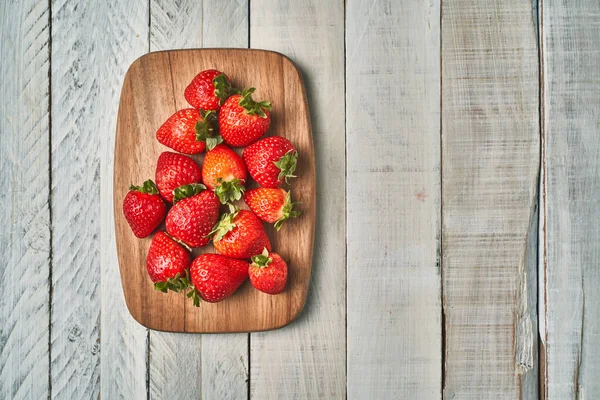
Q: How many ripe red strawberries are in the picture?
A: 13